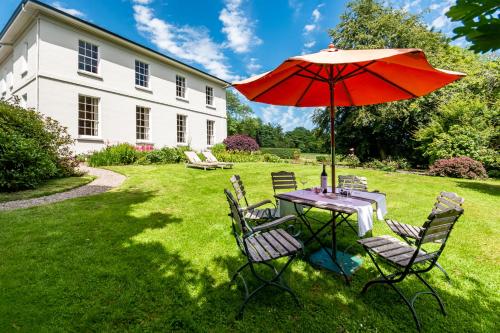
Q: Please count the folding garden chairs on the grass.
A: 6